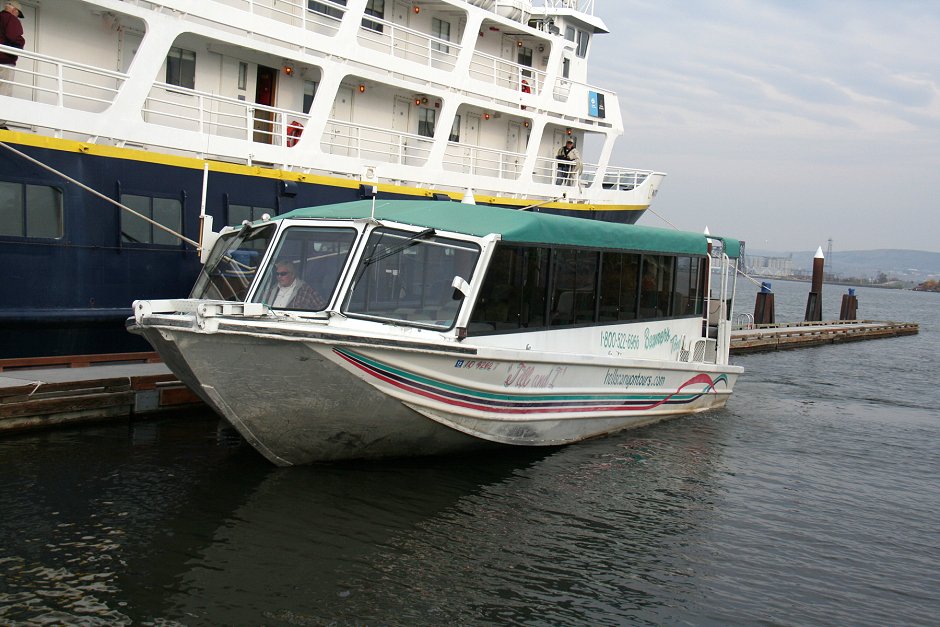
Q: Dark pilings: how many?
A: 3